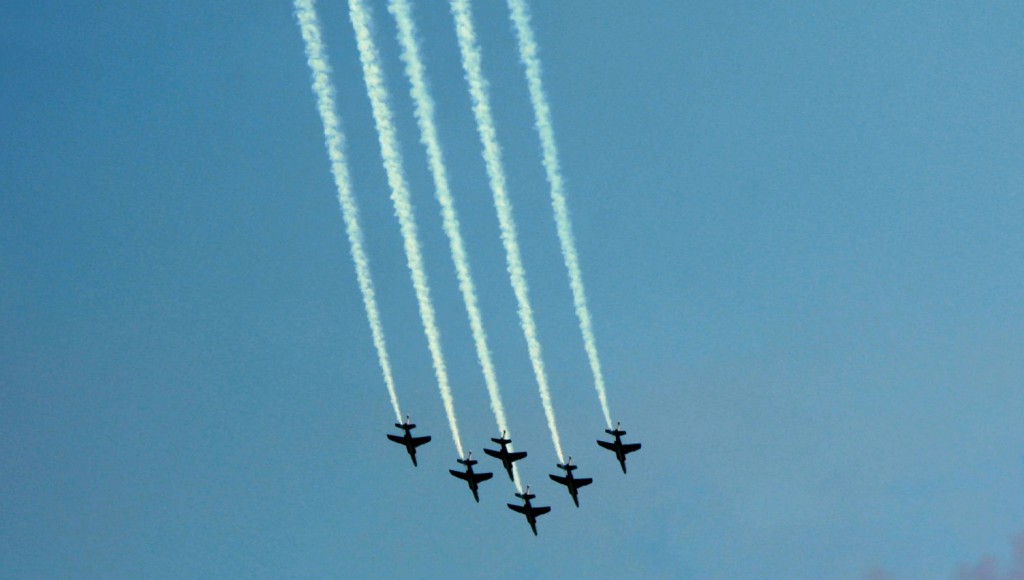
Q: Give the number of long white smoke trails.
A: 5